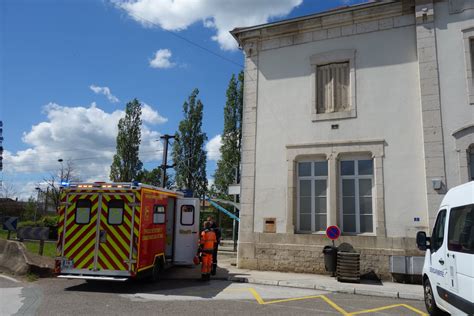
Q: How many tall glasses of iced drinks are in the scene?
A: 0